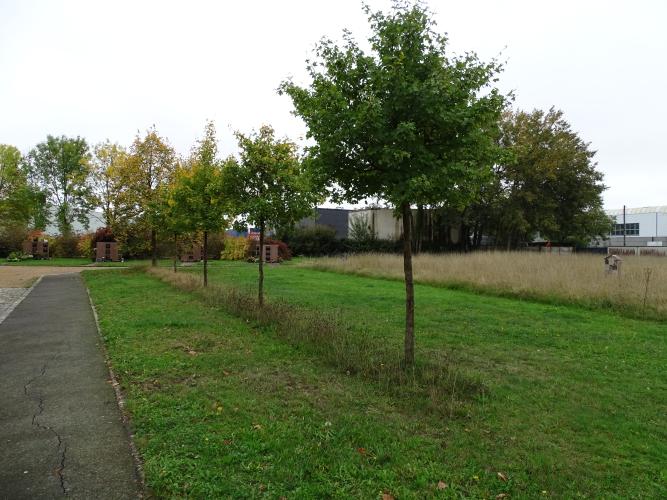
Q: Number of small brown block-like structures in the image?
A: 4